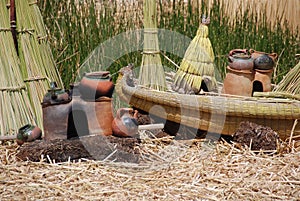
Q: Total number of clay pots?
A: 6